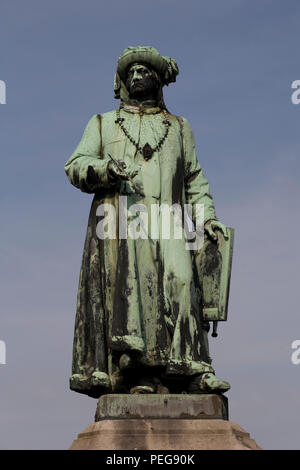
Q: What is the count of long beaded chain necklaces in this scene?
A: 1